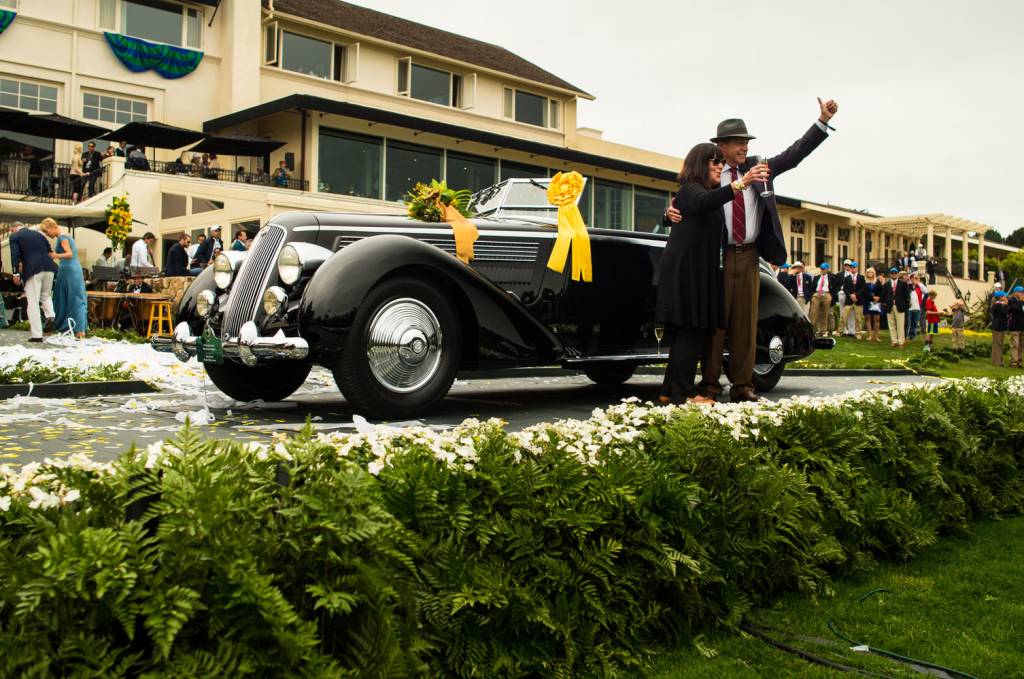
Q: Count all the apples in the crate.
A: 0